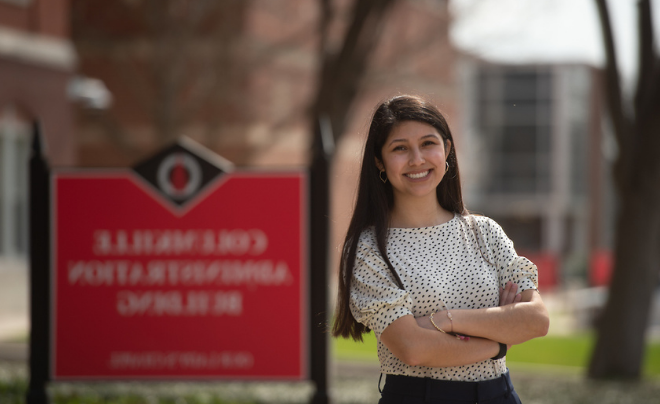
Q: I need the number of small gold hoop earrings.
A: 2